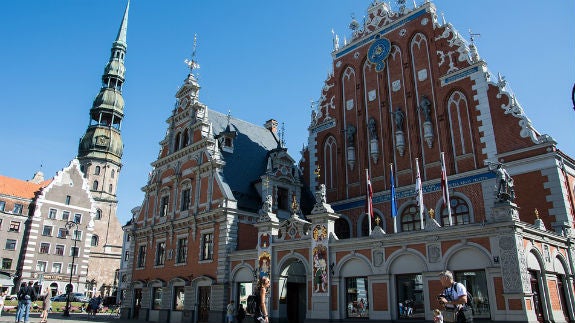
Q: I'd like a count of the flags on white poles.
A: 4